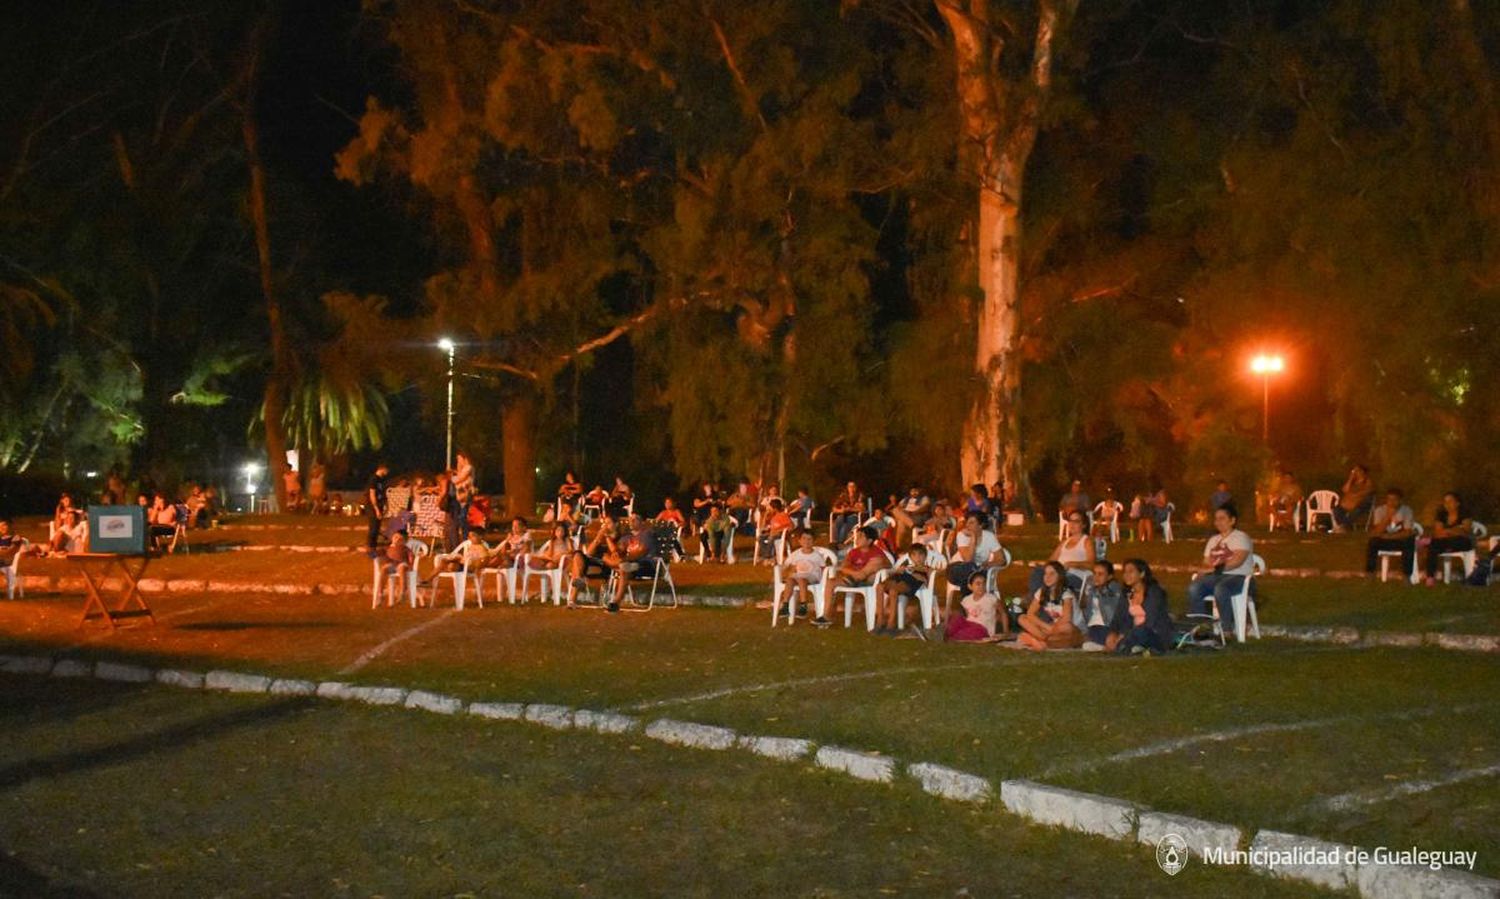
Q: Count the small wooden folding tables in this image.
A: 1